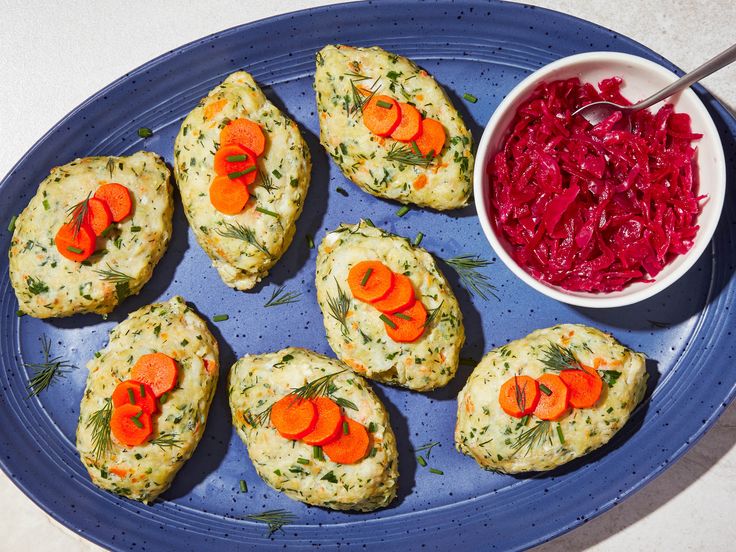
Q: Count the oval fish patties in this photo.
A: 7